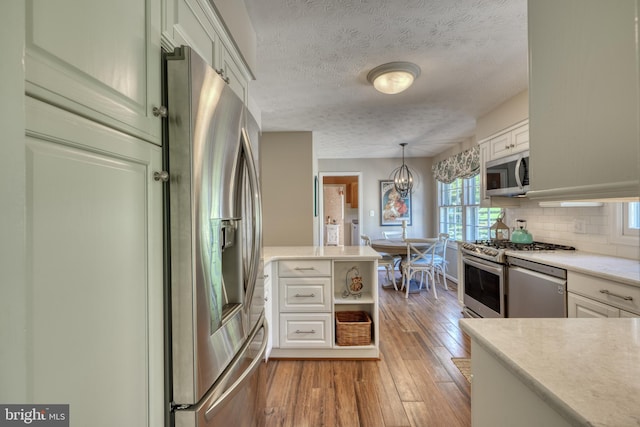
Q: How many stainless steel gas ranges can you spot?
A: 1